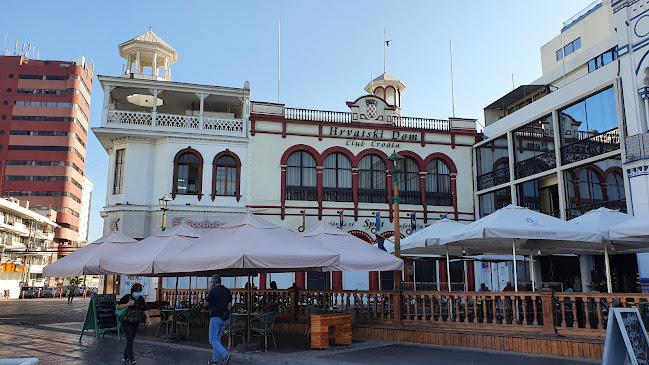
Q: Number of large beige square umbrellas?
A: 4